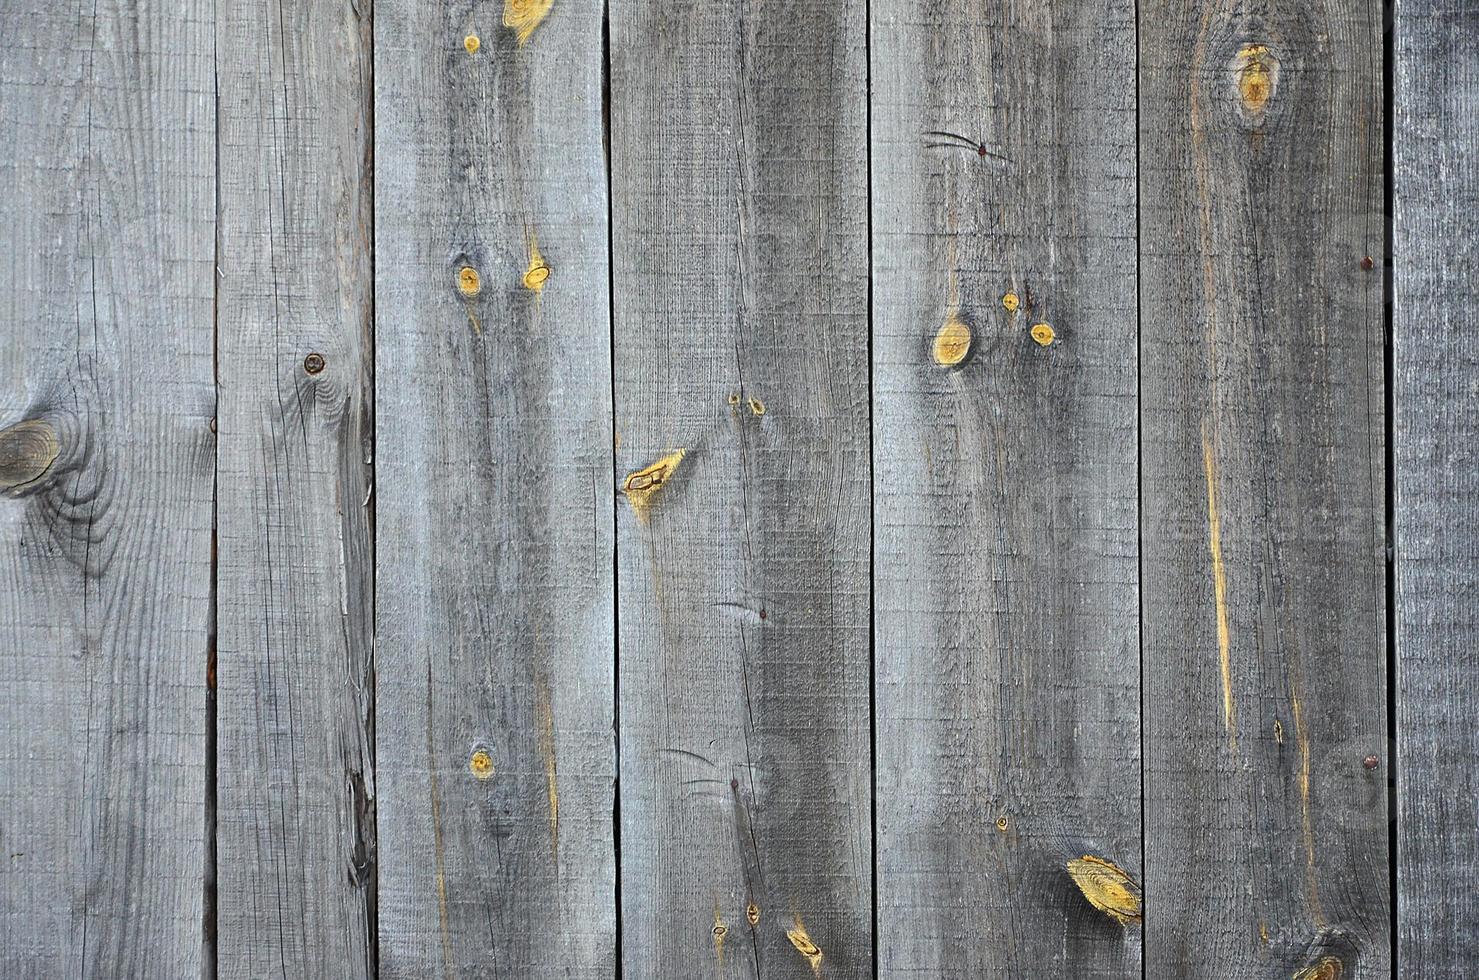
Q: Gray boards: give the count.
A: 7